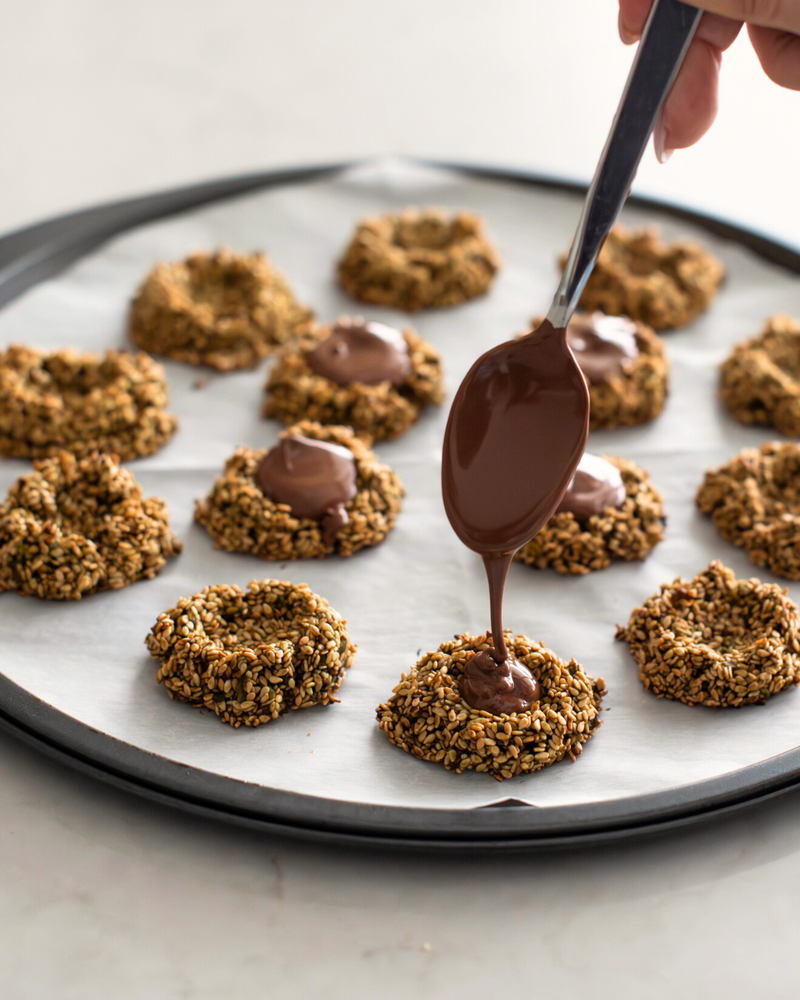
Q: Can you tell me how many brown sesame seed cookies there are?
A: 14